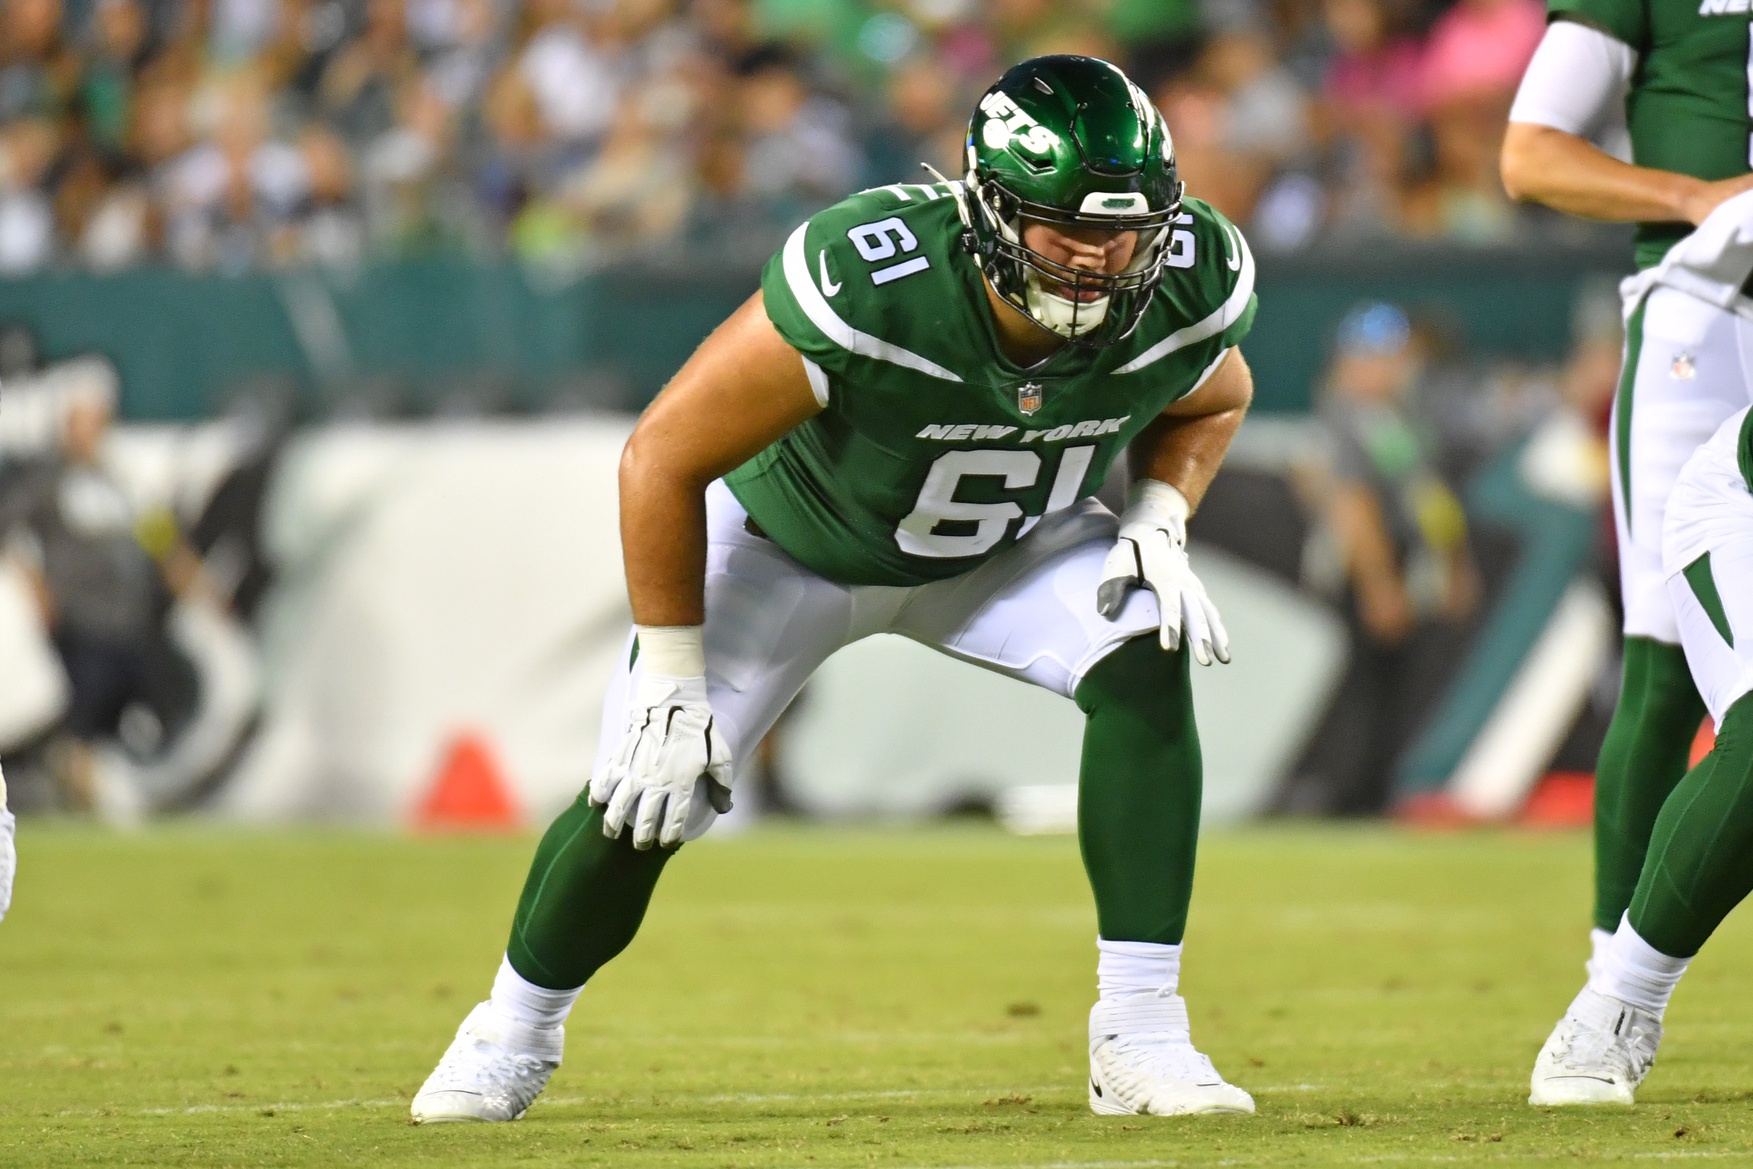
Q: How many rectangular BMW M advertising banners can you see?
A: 0